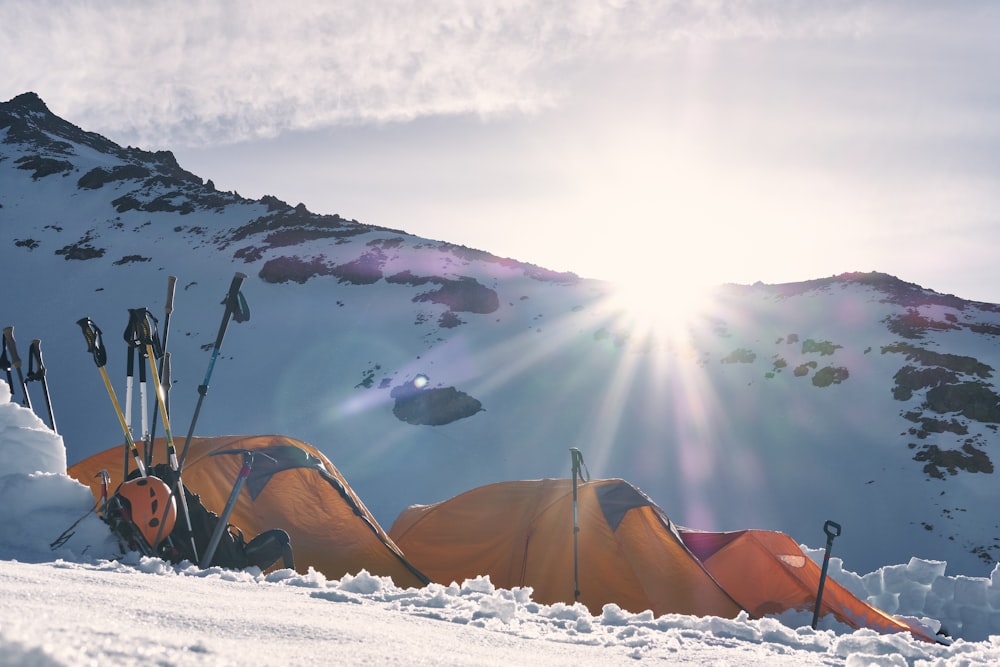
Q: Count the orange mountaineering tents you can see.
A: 3